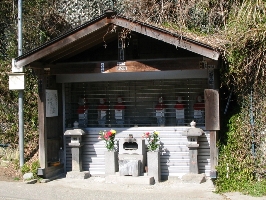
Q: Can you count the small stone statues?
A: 6